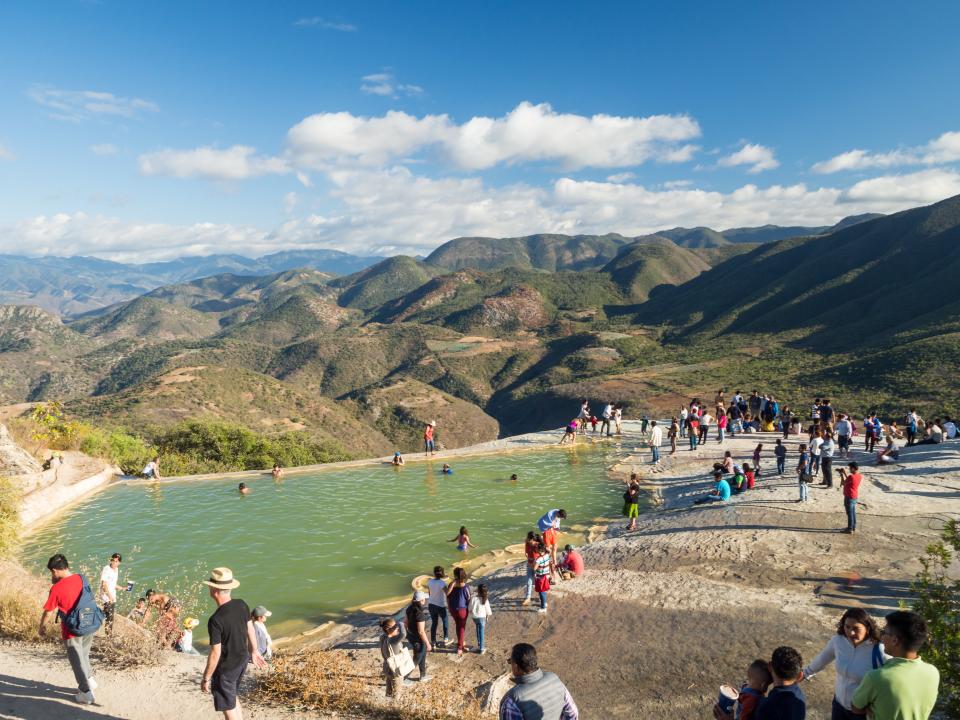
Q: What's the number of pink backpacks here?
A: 0